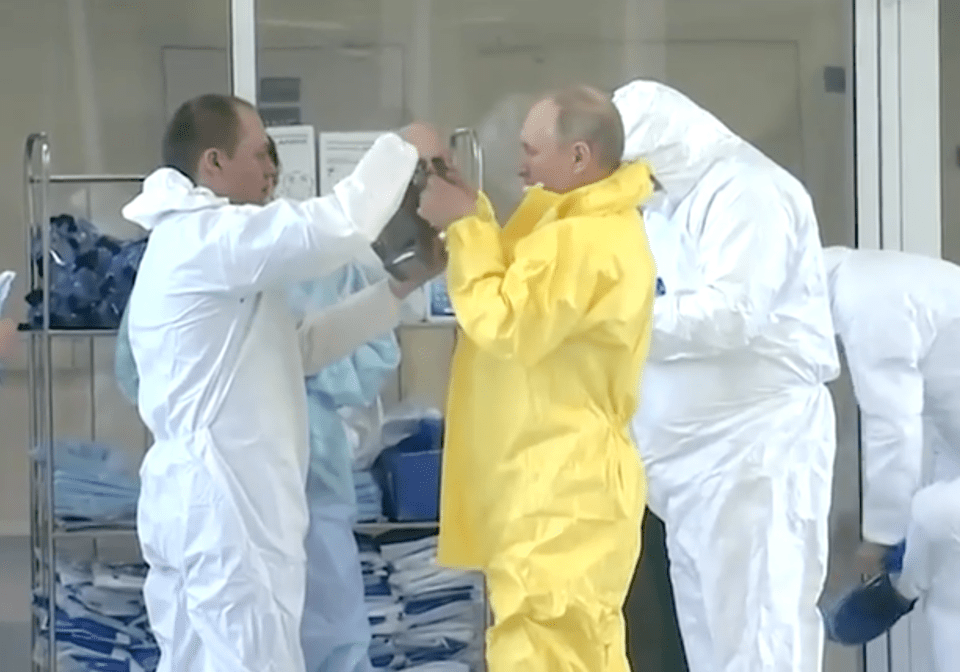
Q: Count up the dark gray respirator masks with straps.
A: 1